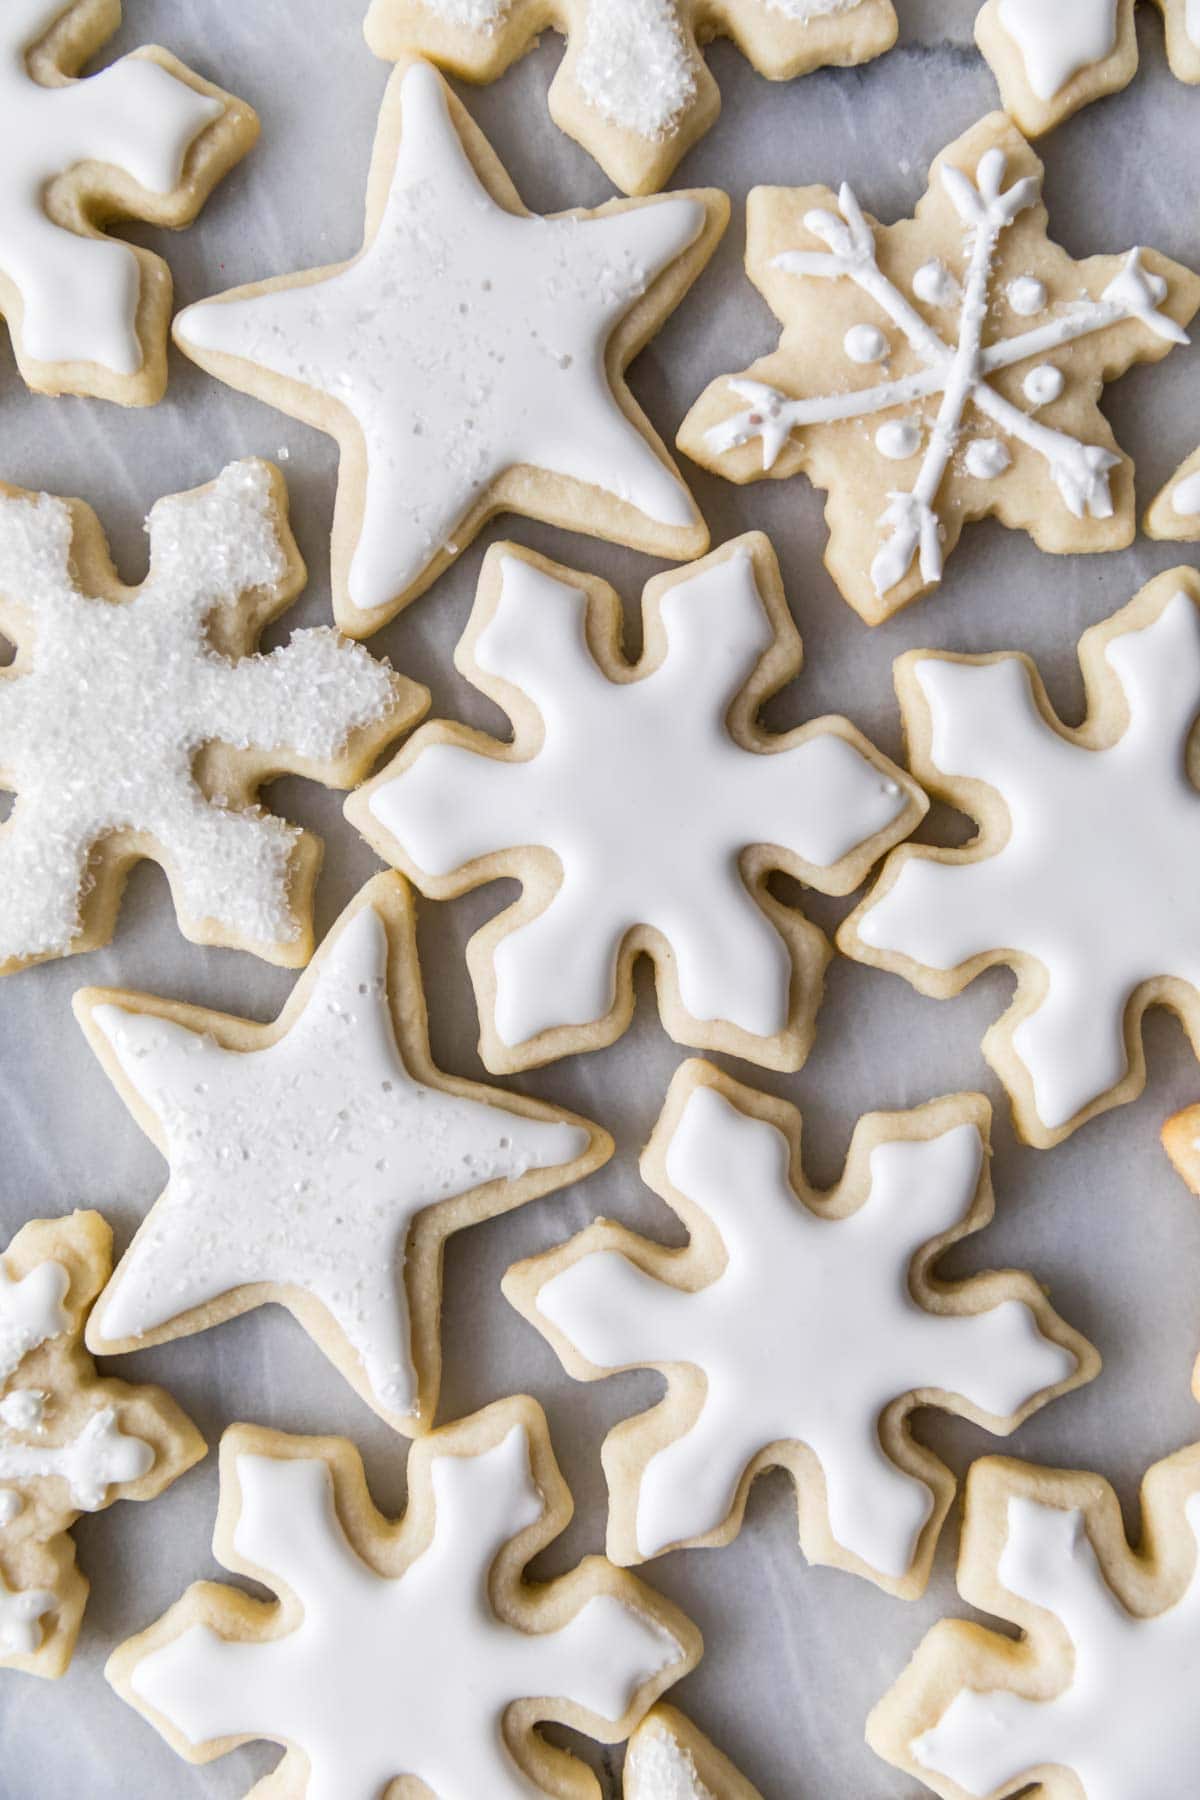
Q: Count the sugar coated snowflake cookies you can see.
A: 2